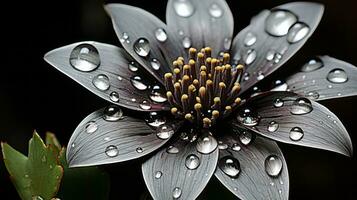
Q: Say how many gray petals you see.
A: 9